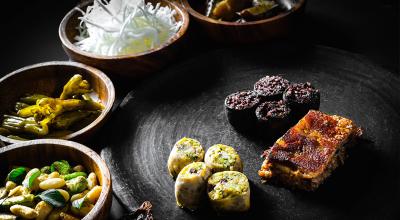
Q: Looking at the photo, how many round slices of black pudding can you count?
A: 4